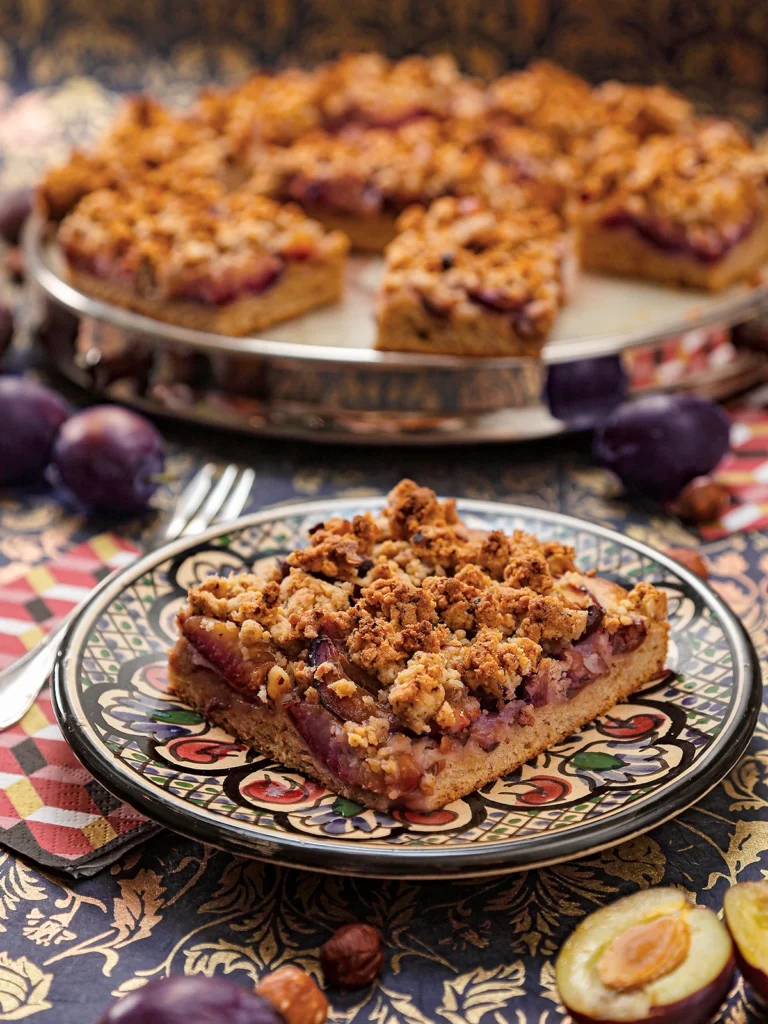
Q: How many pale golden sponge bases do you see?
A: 5